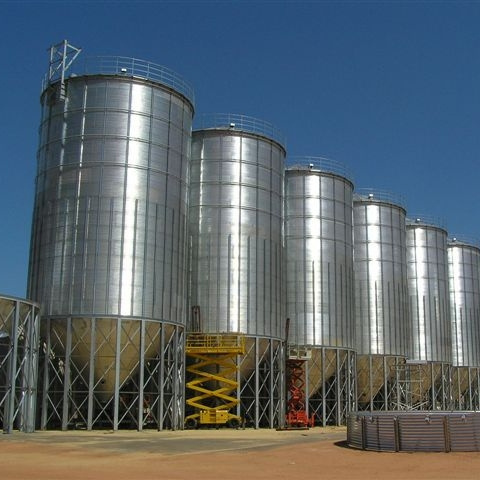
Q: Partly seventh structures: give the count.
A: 1